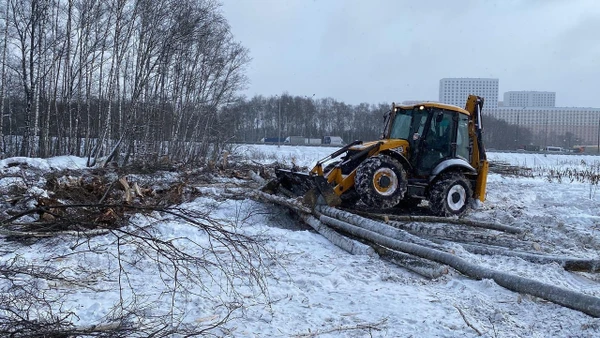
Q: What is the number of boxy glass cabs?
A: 1